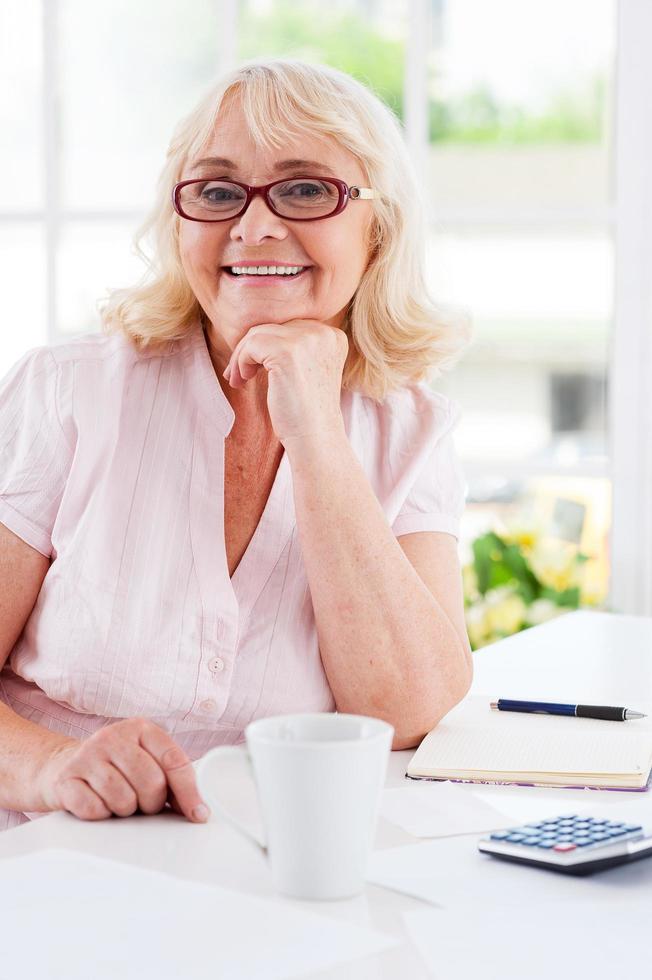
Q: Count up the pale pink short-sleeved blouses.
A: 1